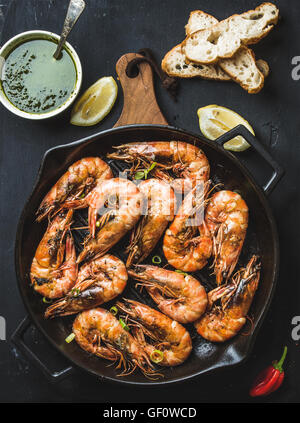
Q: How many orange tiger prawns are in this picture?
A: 12